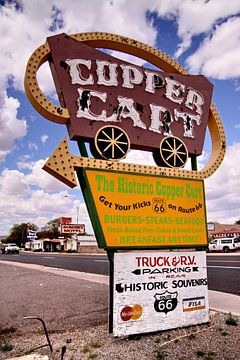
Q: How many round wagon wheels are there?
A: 2